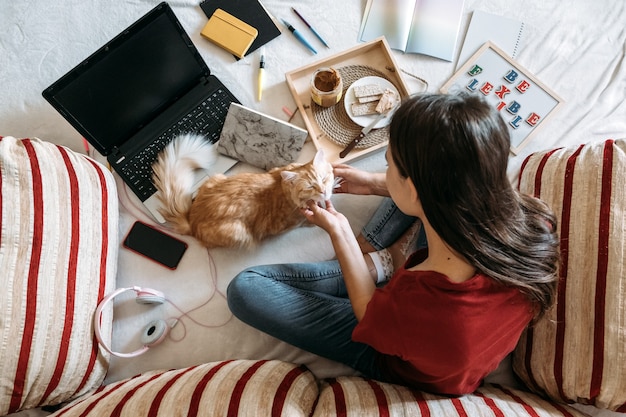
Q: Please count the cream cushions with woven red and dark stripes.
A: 4